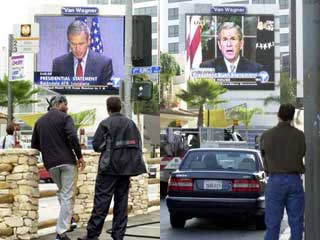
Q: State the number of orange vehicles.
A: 0